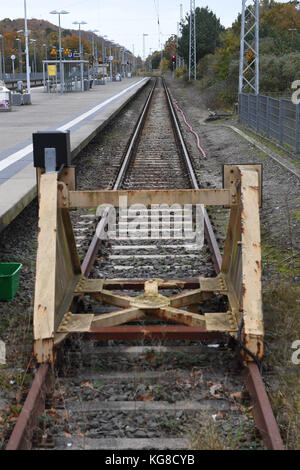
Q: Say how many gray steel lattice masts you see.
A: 2